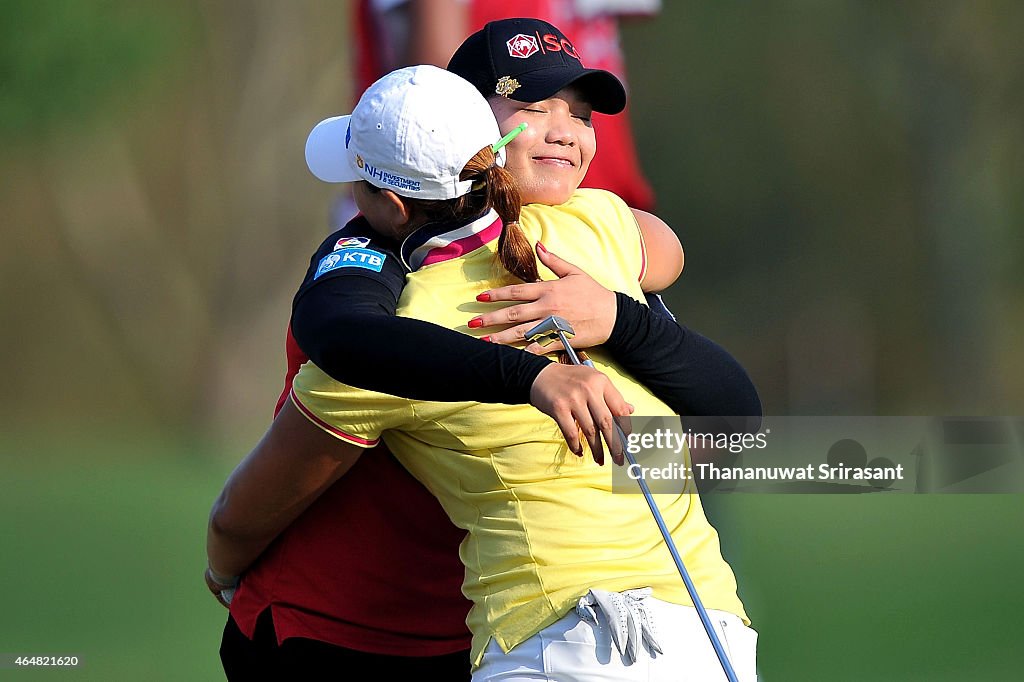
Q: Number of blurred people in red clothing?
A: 1